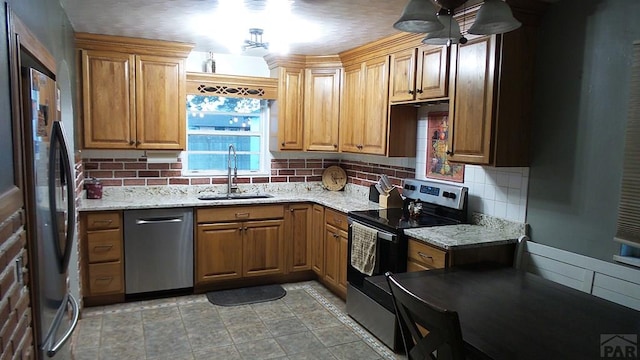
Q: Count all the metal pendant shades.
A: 3